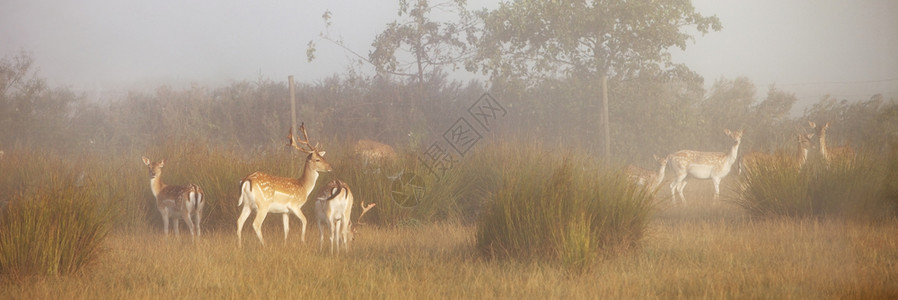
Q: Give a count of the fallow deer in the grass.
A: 8